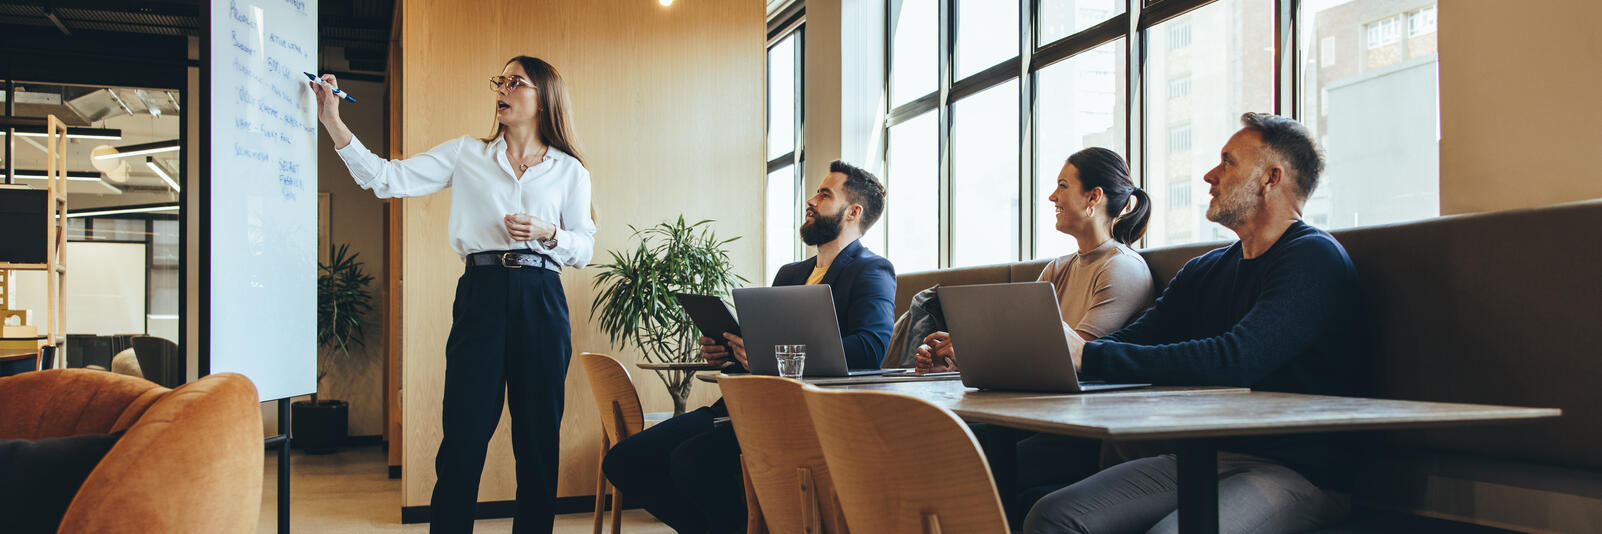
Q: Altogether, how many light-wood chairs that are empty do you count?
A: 3